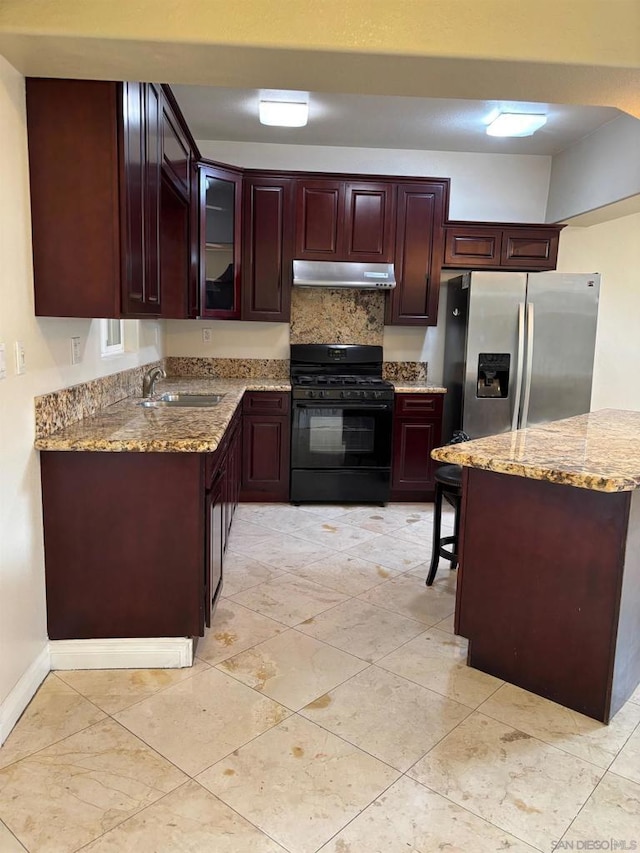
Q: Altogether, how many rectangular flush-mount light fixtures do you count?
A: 2